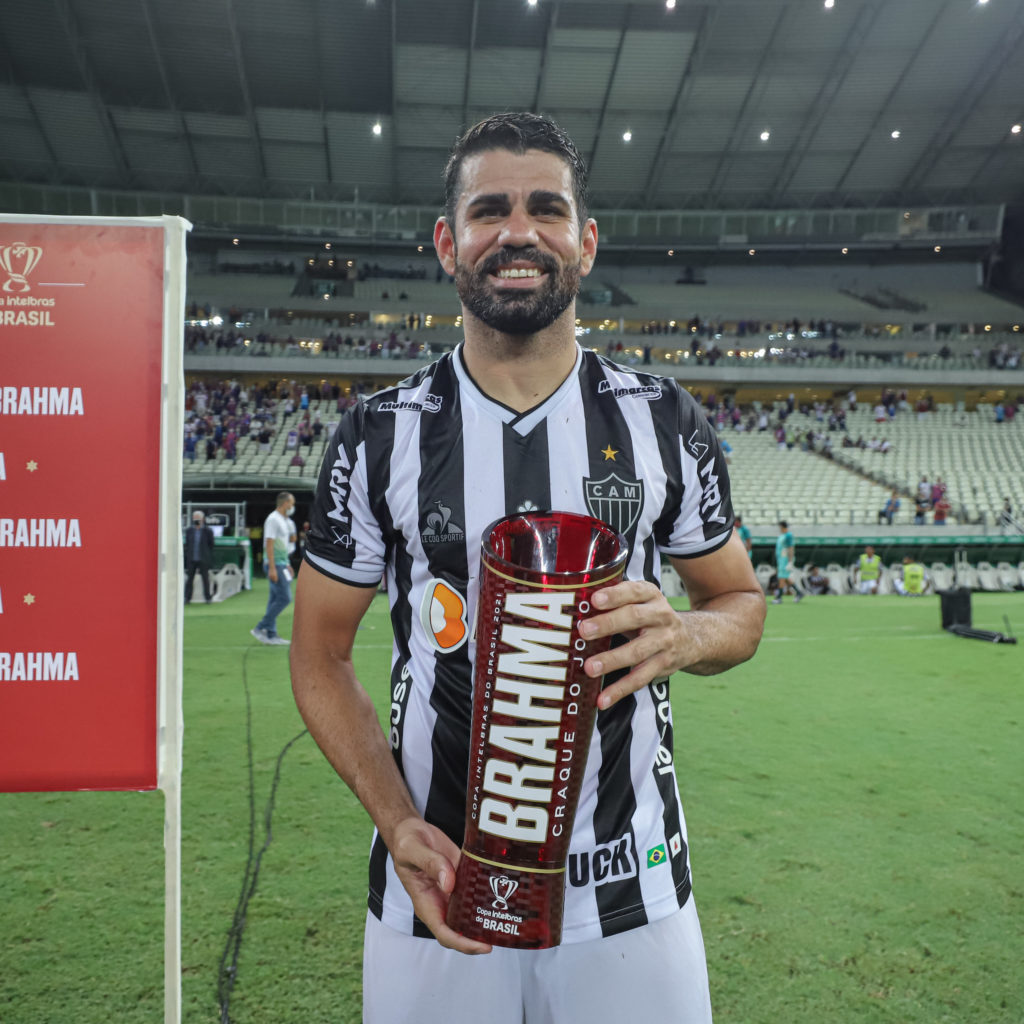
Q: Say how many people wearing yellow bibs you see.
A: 2